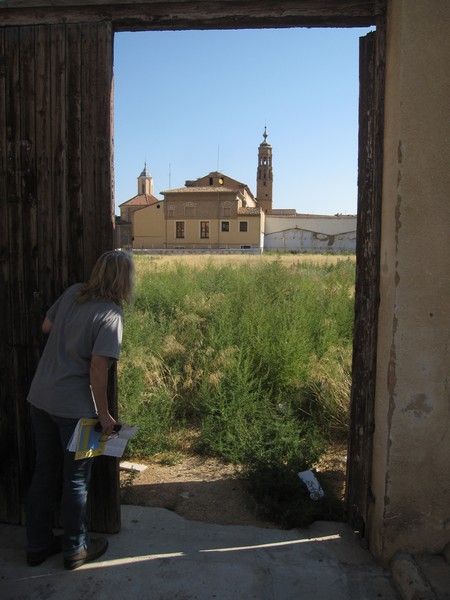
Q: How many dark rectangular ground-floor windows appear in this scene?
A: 4